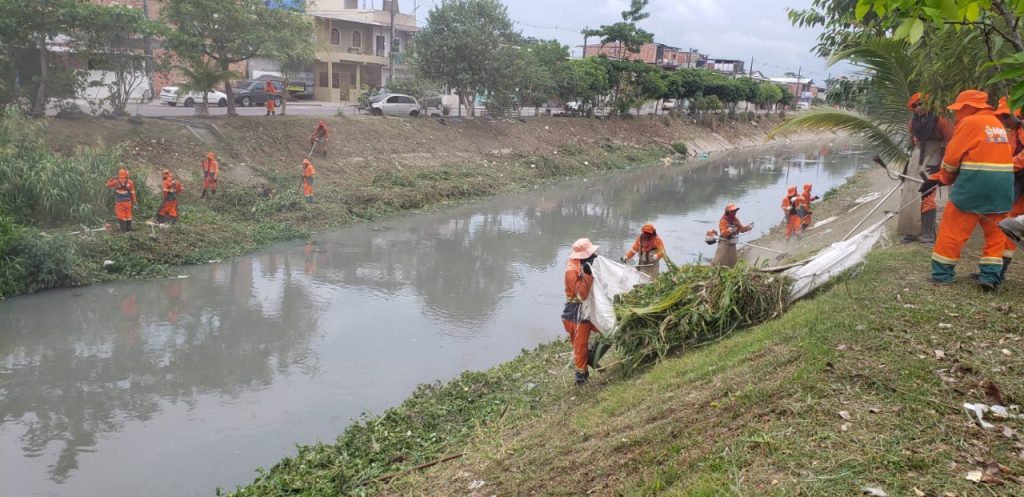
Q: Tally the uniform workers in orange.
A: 14